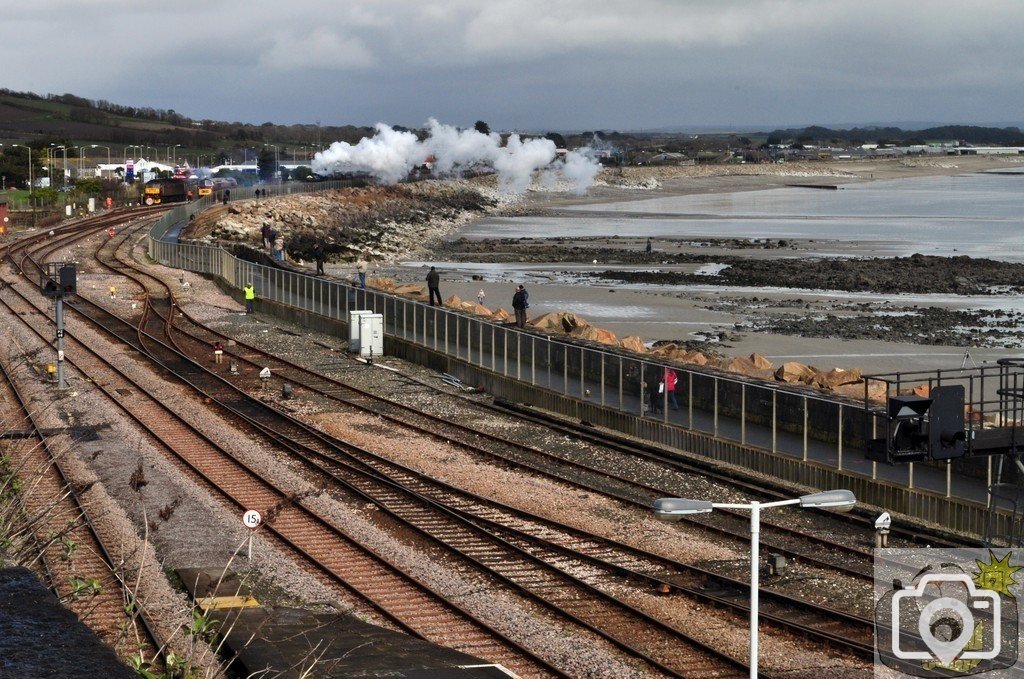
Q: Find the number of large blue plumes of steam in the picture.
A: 0